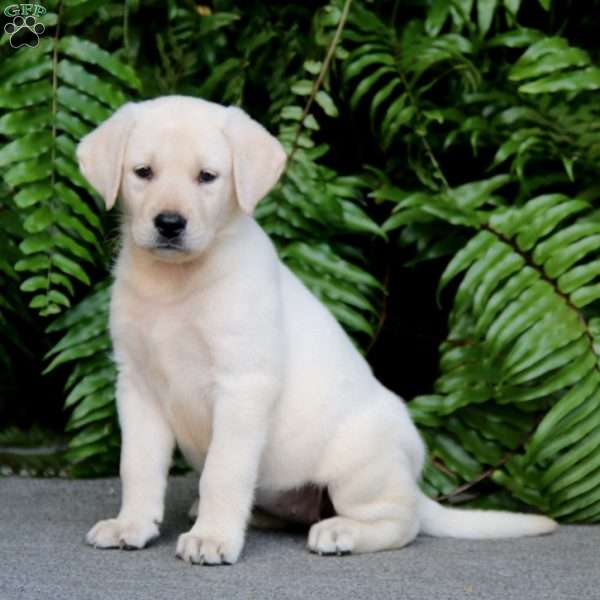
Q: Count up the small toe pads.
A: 4